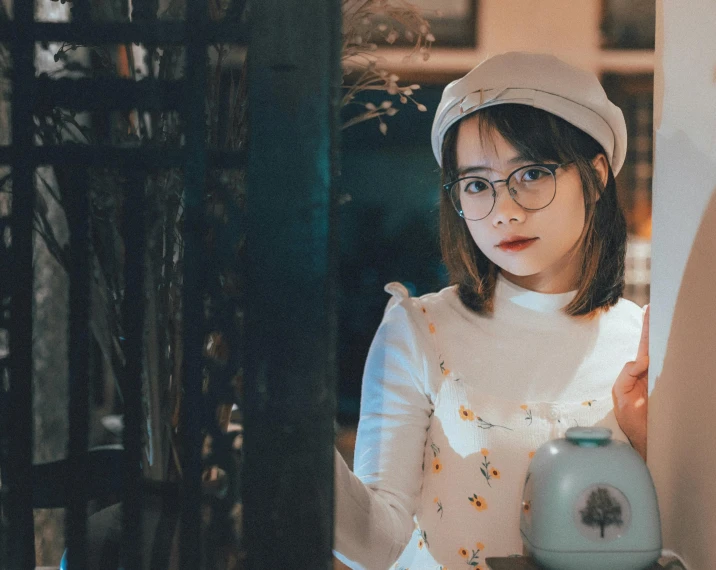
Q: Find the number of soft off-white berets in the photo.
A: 1